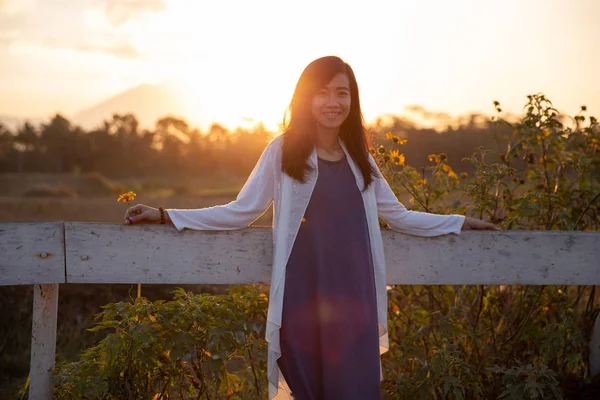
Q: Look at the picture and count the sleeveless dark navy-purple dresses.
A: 1